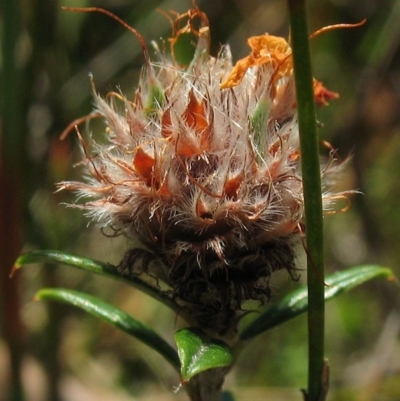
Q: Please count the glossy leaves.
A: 4